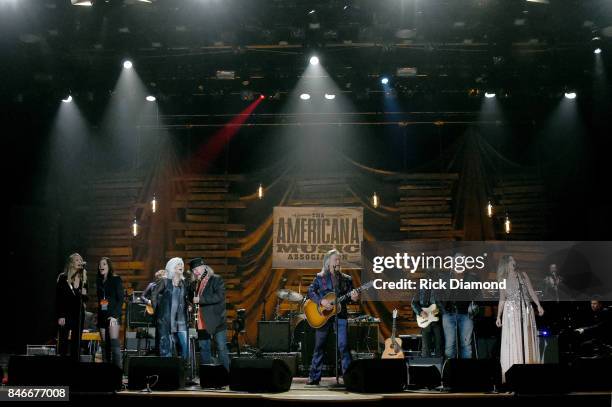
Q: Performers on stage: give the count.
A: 11